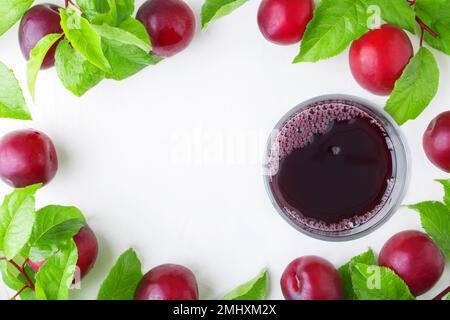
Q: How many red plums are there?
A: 10